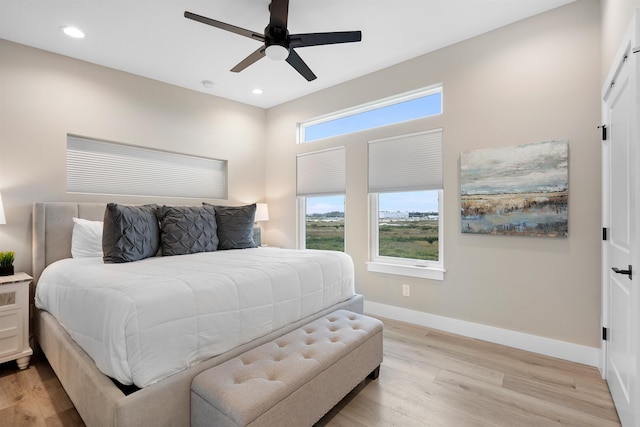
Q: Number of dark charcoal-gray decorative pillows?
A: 3